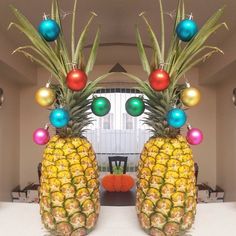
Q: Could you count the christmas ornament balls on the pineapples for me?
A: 12